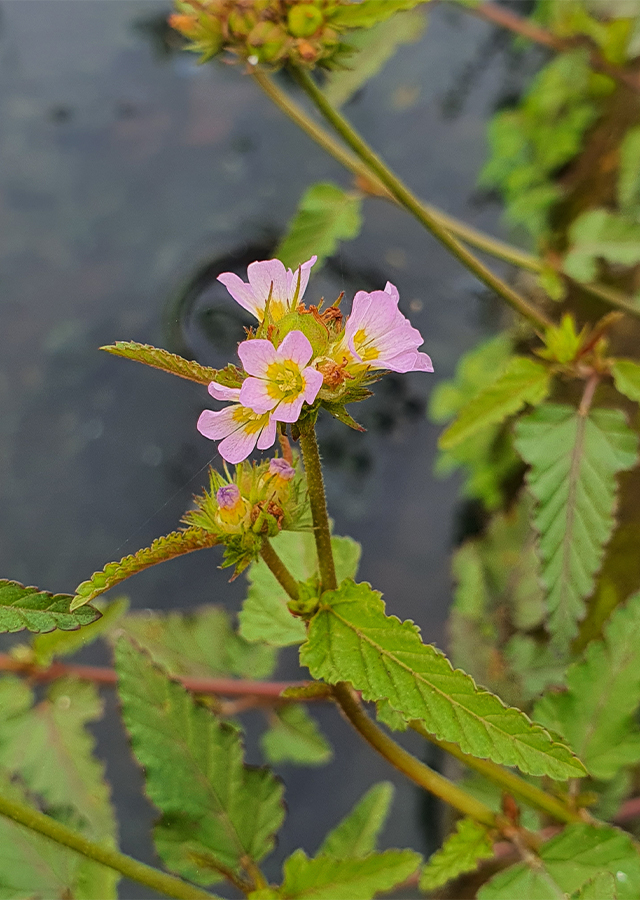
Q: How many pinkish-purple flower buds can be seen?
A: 2